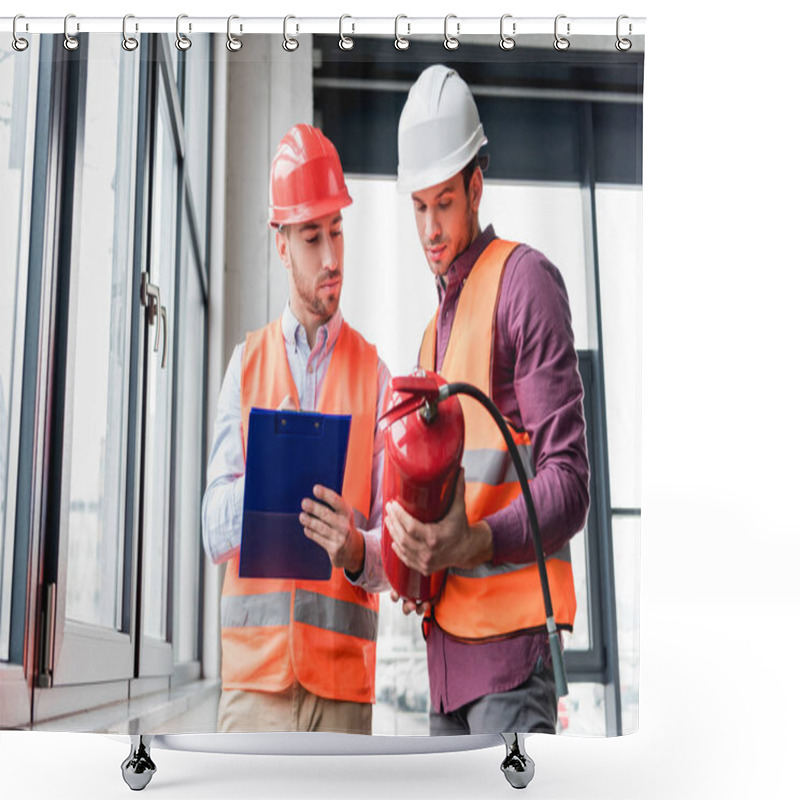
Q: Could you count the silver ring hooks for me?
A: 12